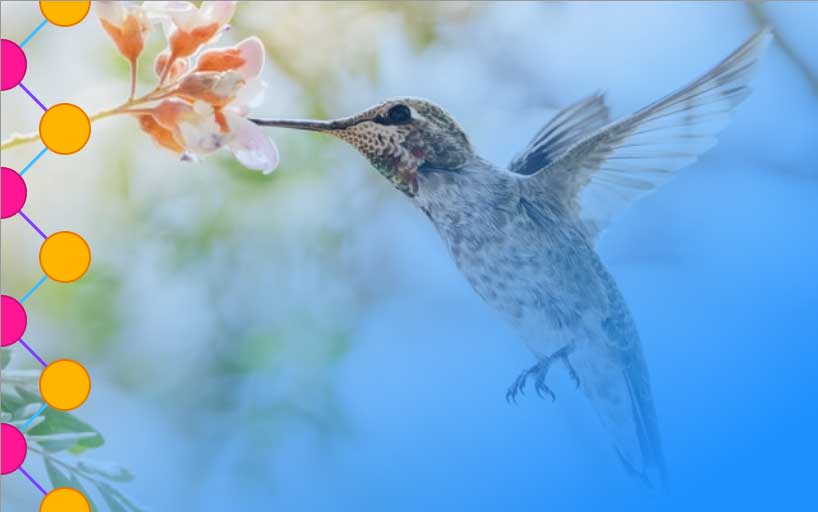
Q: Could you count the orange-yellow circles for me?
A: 5